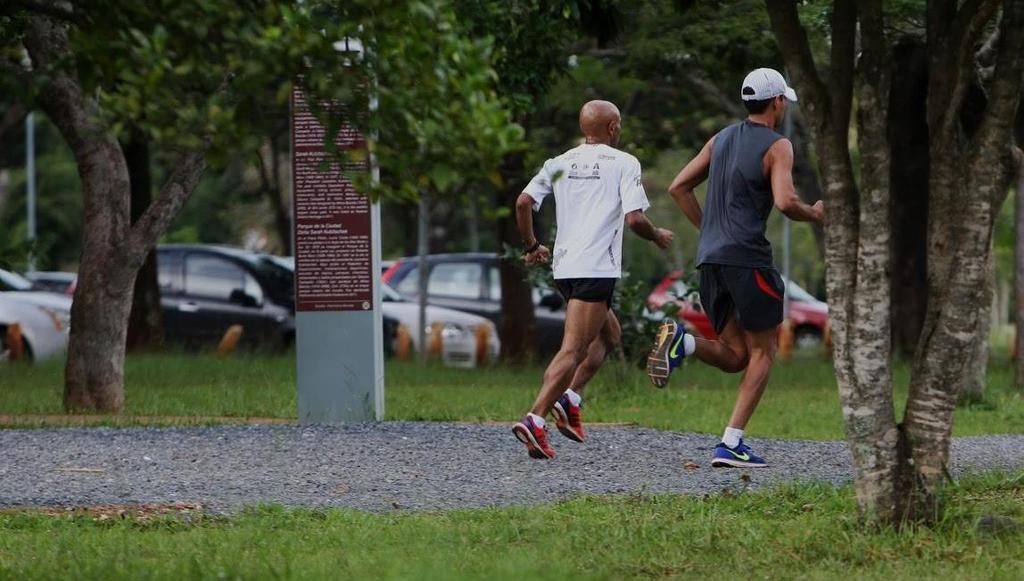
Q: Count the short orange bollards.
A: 7